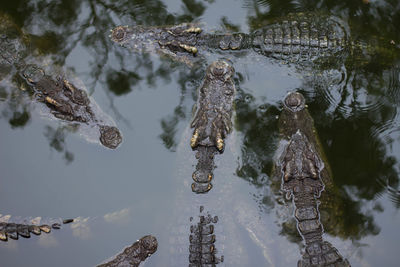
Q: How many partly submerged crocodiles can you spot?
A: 6